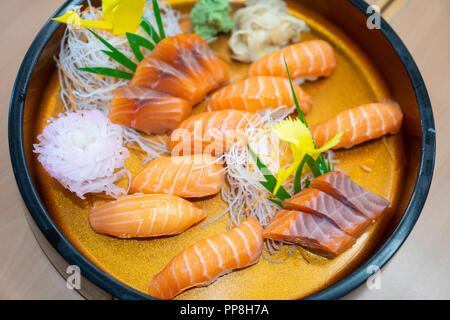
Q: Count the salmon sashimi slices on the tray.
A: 6